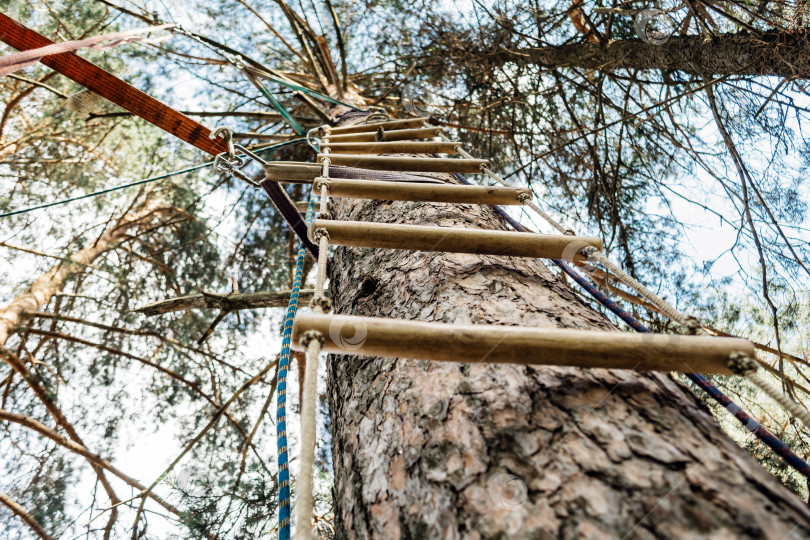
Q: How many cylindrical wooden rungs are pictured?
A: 7